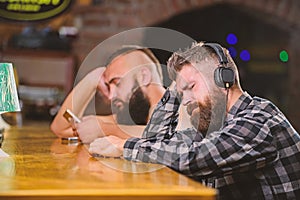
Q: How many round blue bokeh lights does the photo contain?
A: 3